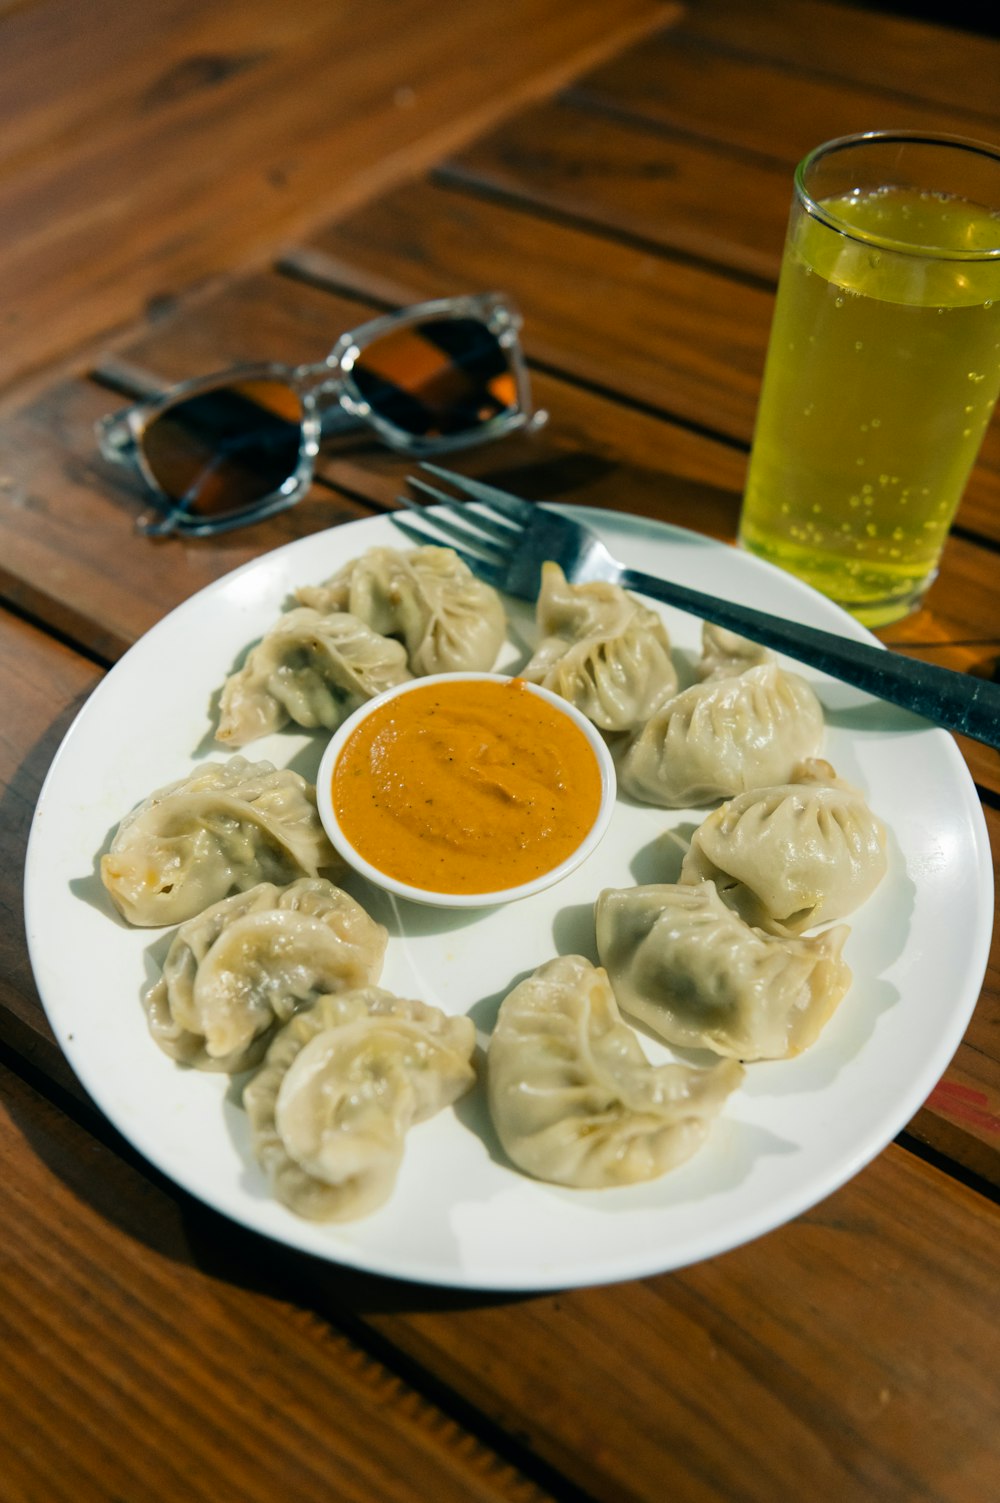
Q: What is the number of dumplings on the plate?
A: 10